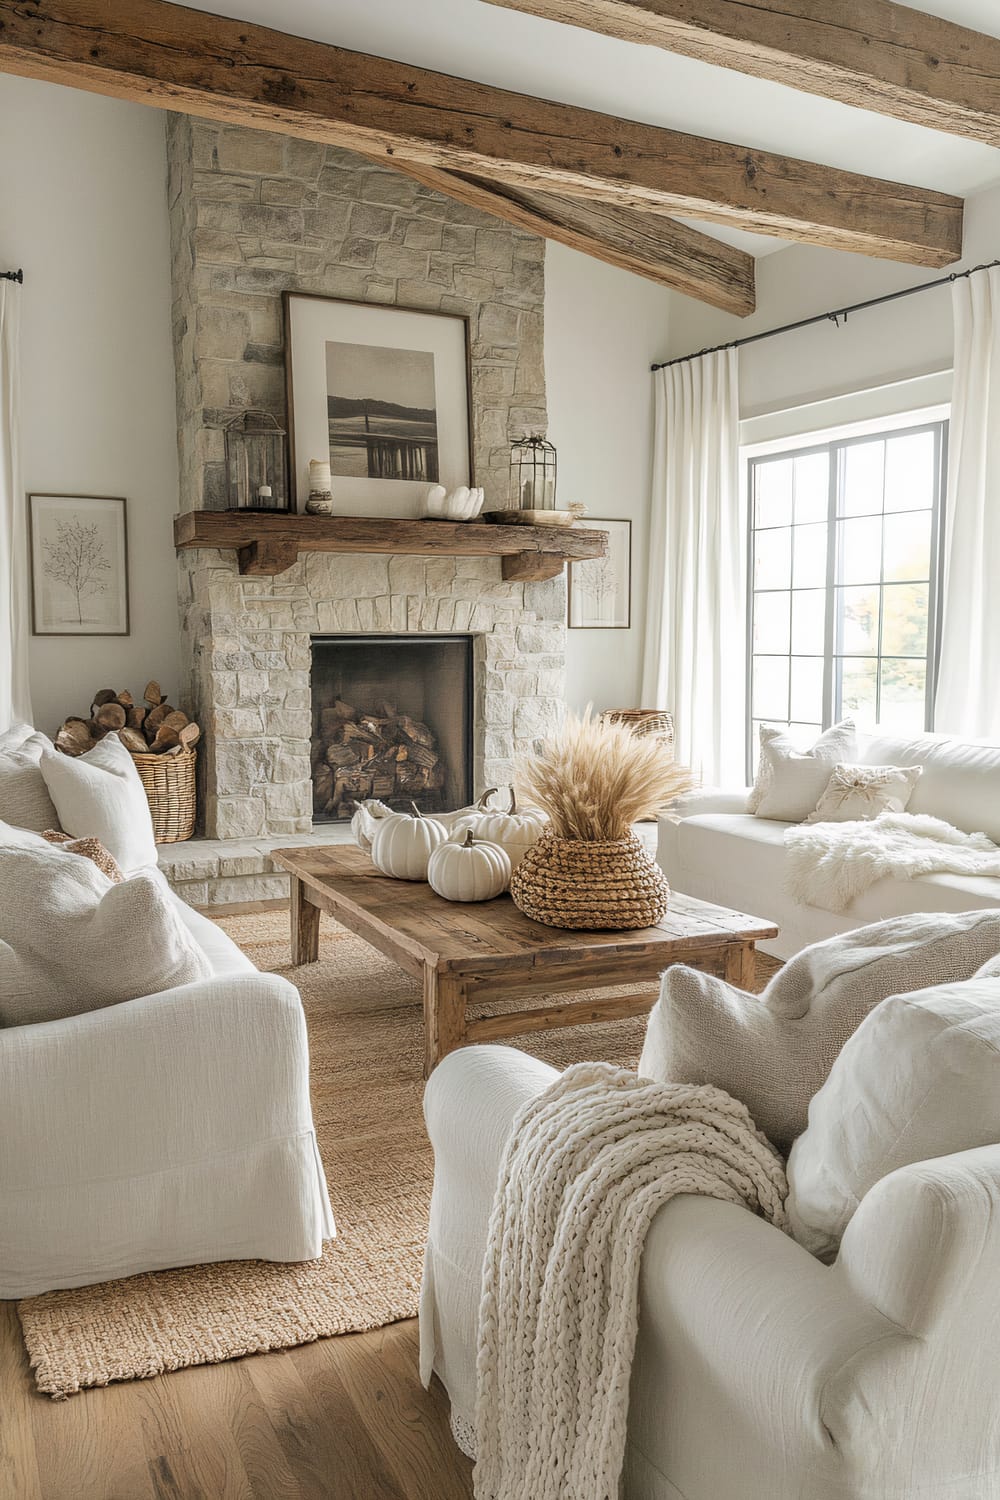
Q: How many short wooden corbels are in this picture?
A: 2